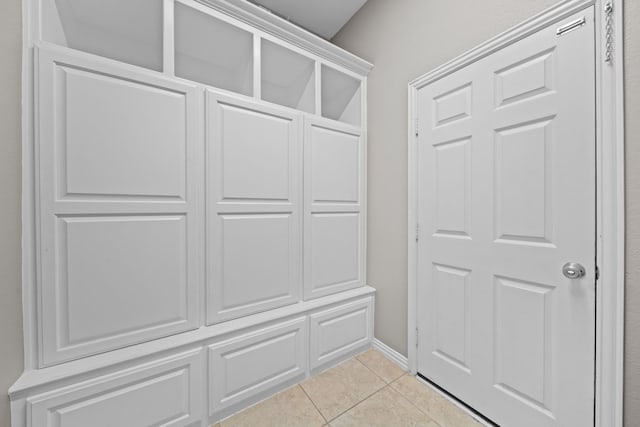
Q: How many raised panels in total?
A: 15